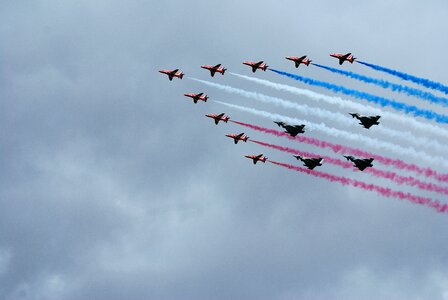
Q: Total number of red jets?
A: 9